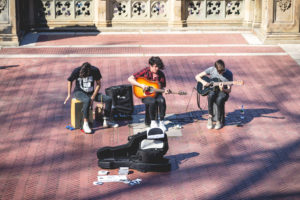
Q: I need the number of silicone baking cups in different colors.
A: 0